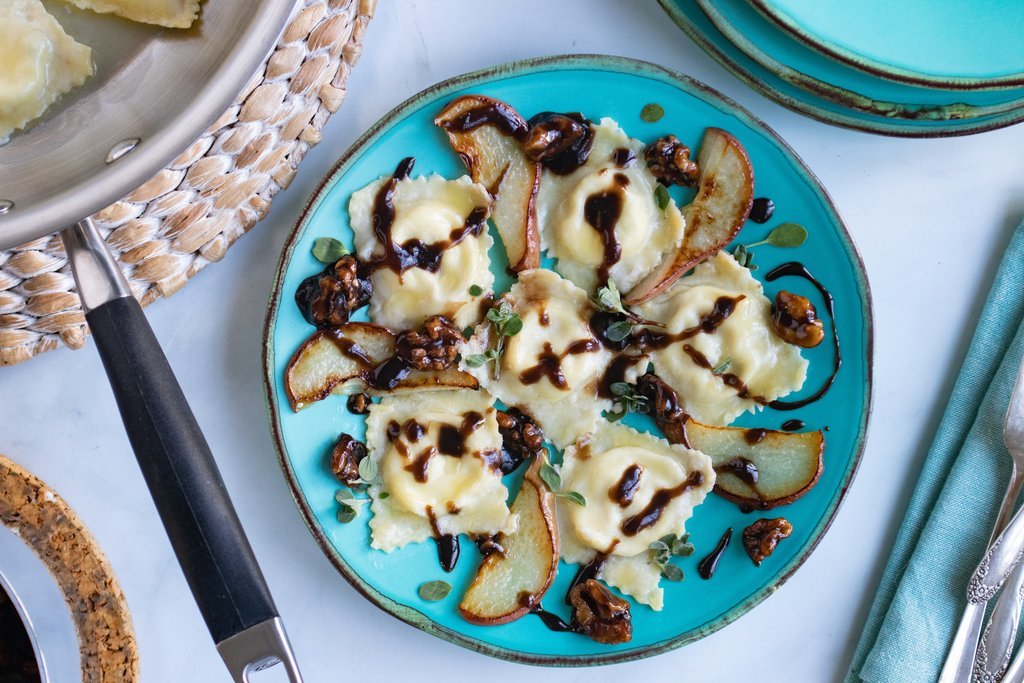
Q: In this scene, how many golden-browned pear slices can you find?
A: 5